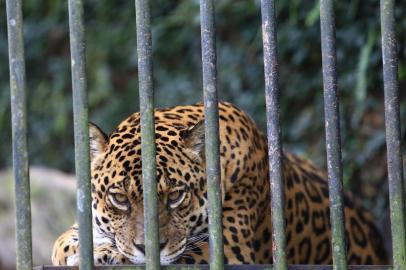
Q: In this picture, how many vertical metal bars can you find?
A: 7